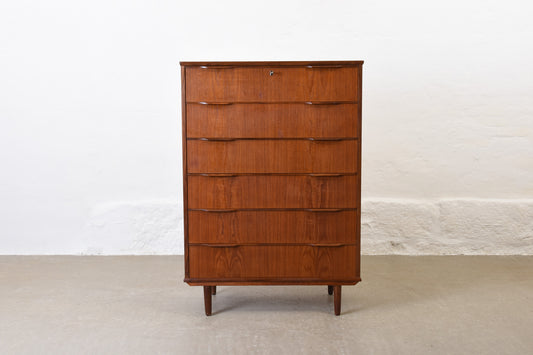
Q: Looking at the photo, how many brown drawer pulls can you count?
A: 12